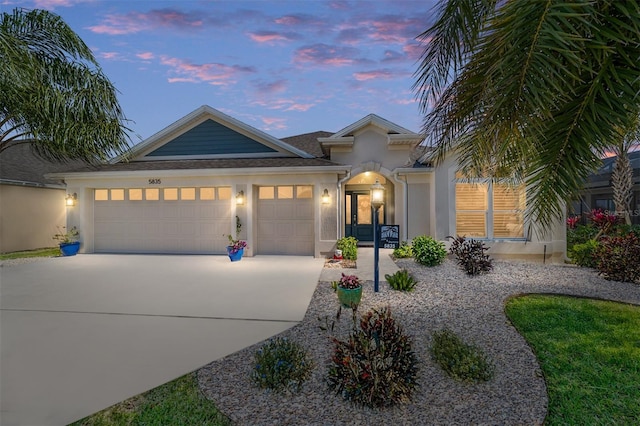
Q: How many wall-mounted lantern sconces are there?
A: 3